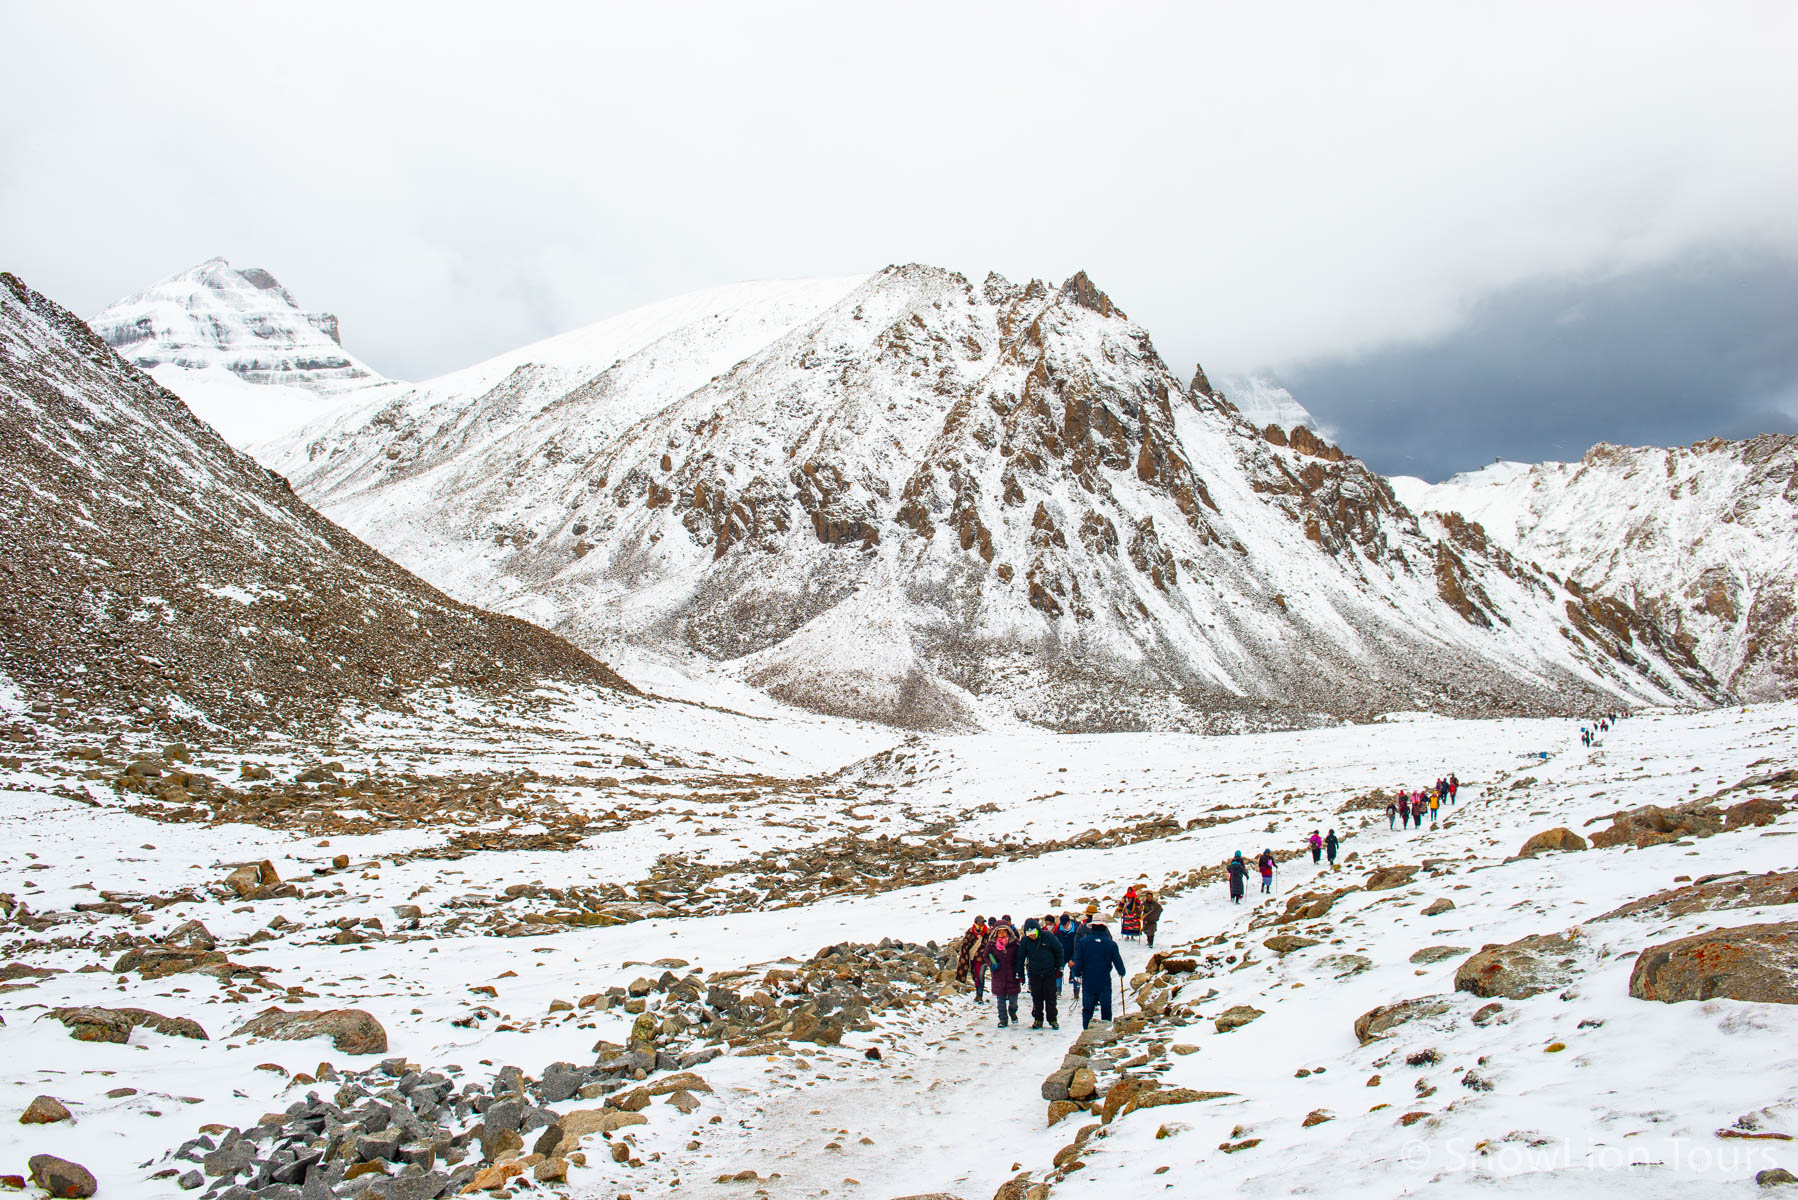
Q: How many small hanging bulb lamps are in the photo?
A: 0